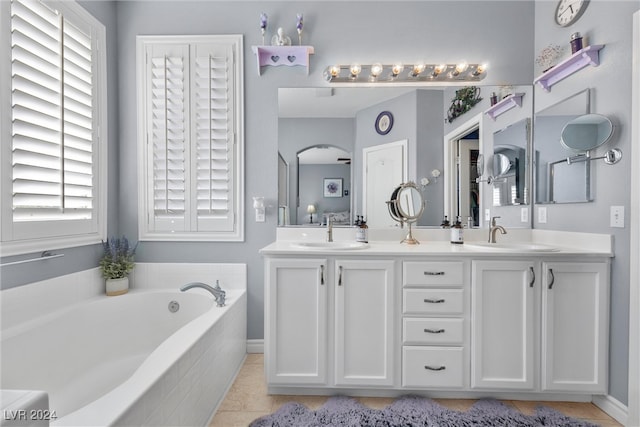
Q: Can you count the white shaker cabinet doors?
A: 4